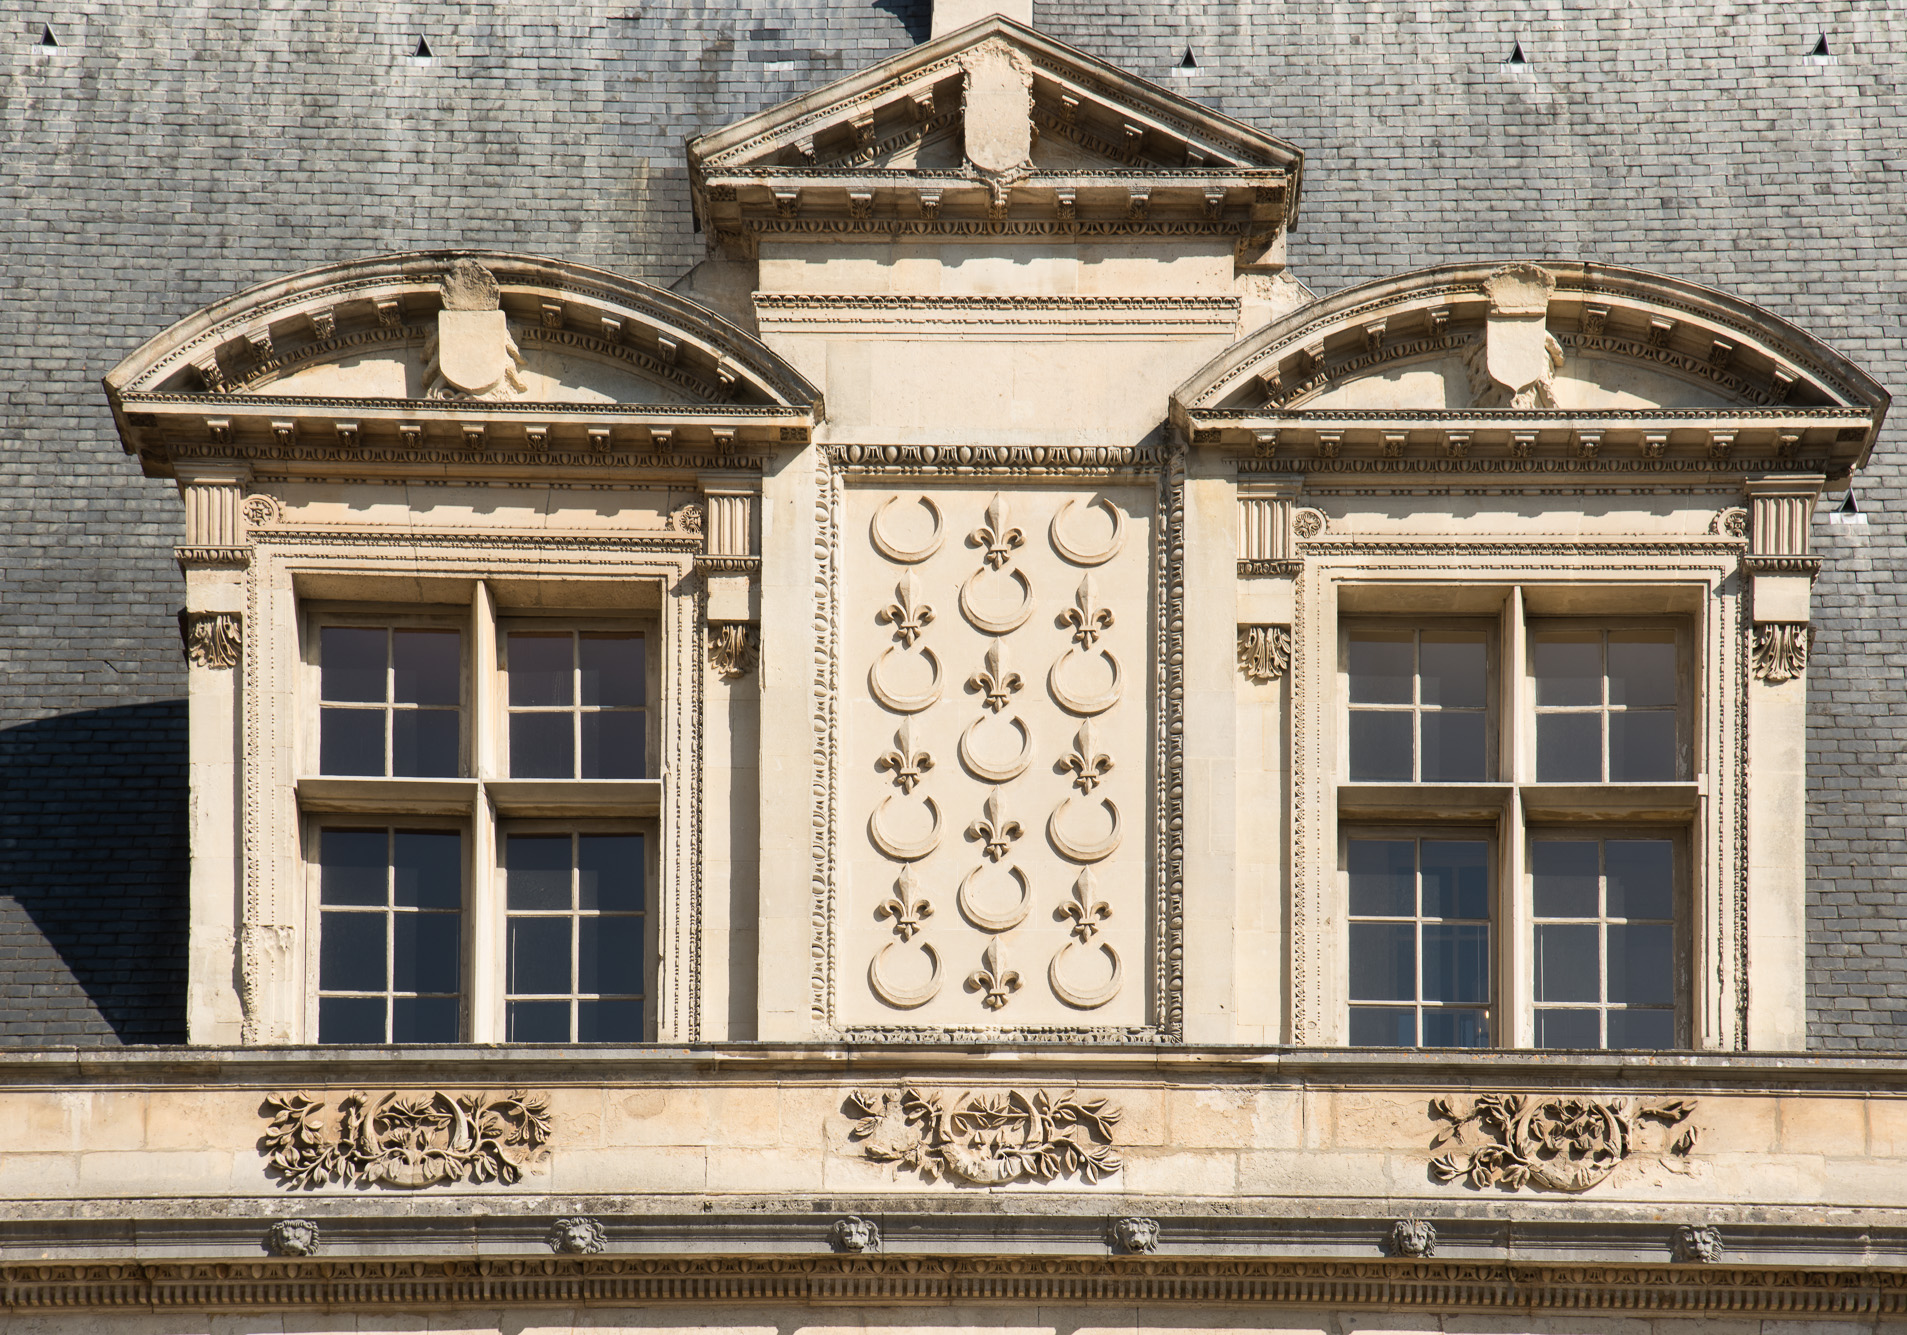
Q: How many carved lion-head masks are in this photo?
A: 6